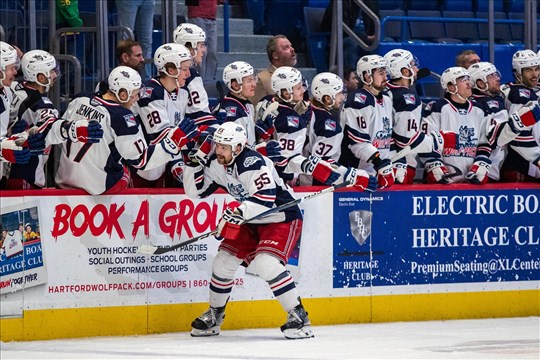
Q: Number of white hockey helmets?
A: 14